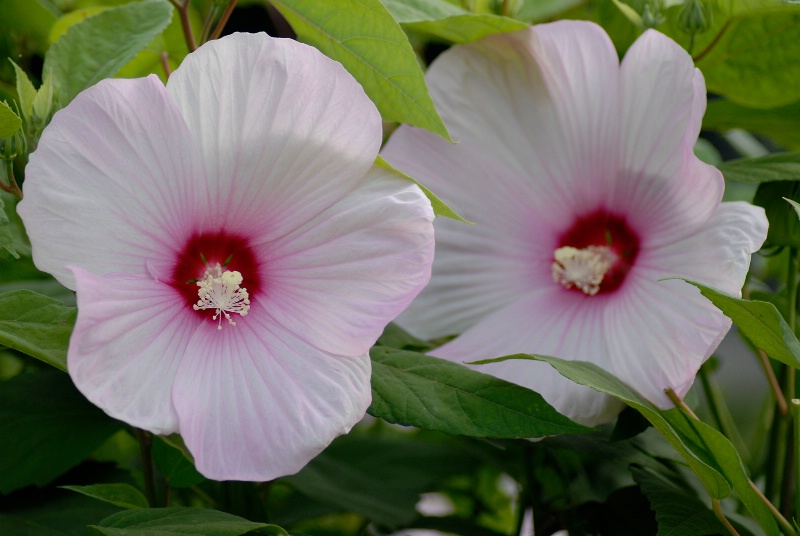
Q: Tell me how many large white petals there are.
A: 10